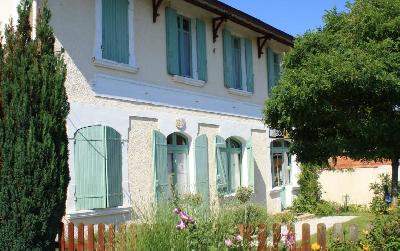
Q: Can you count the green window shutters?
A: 13